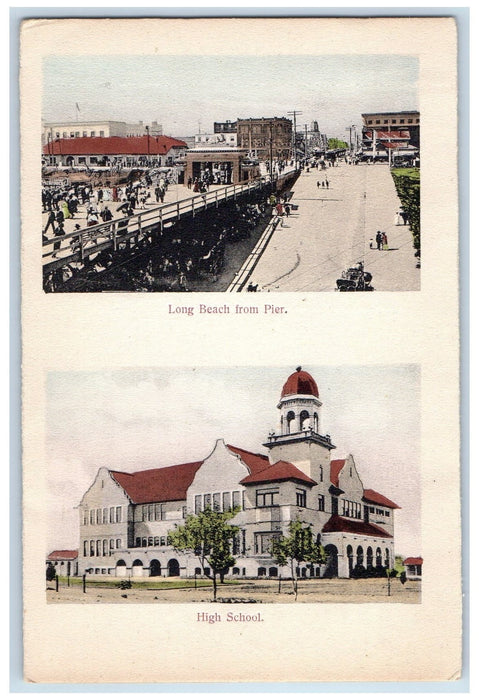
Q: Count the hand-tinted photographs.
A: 2